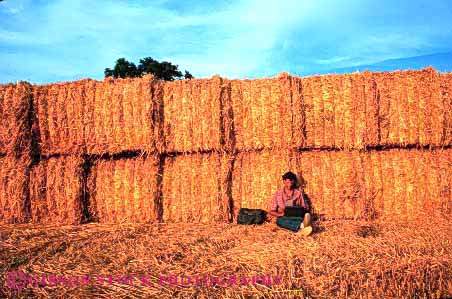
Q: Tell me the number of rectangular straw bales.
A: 14